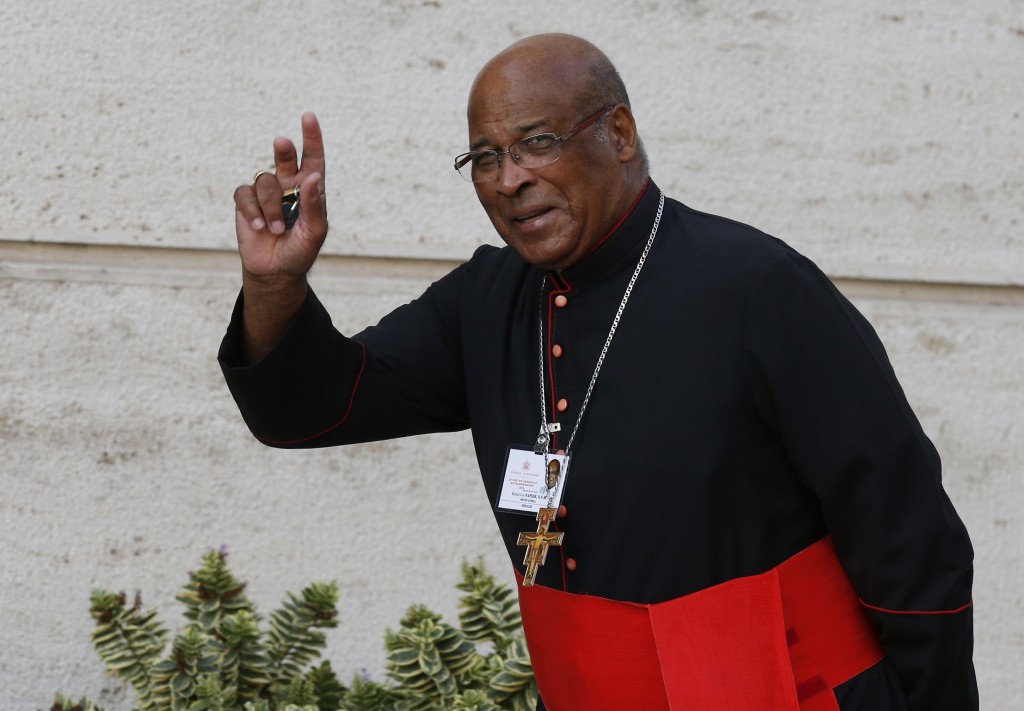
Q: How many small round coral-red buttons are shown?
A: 6